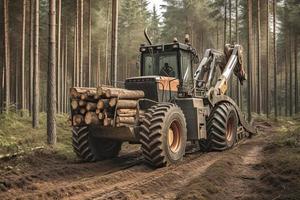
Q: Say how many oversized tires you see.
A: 3